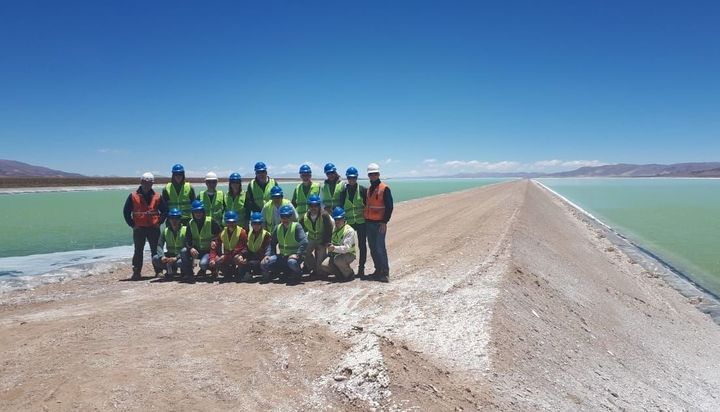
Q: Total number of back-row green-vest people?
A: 7